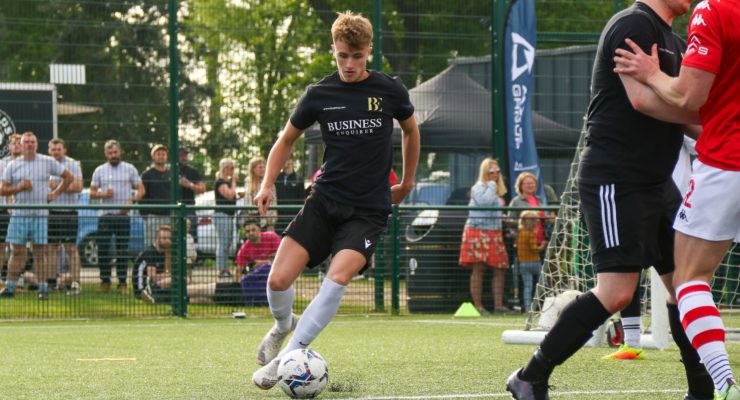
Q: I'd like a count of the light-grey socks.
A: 2